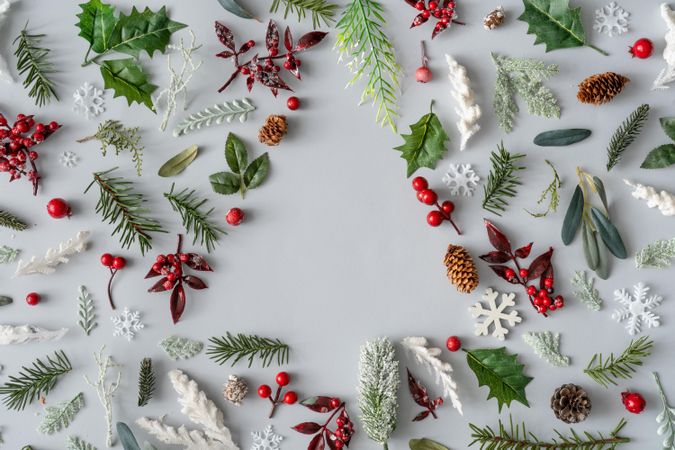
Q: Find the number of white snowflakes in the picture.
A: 8